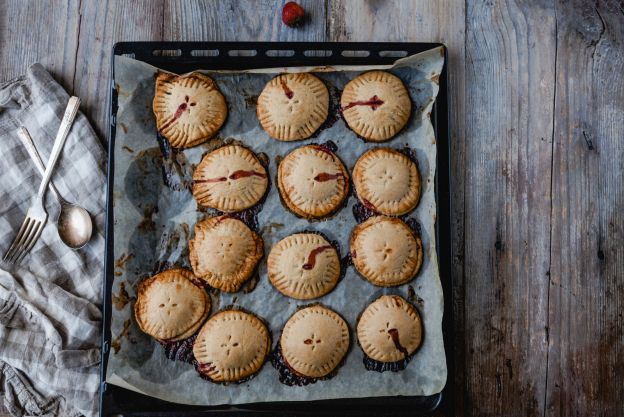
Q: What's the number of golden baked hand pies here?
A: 13